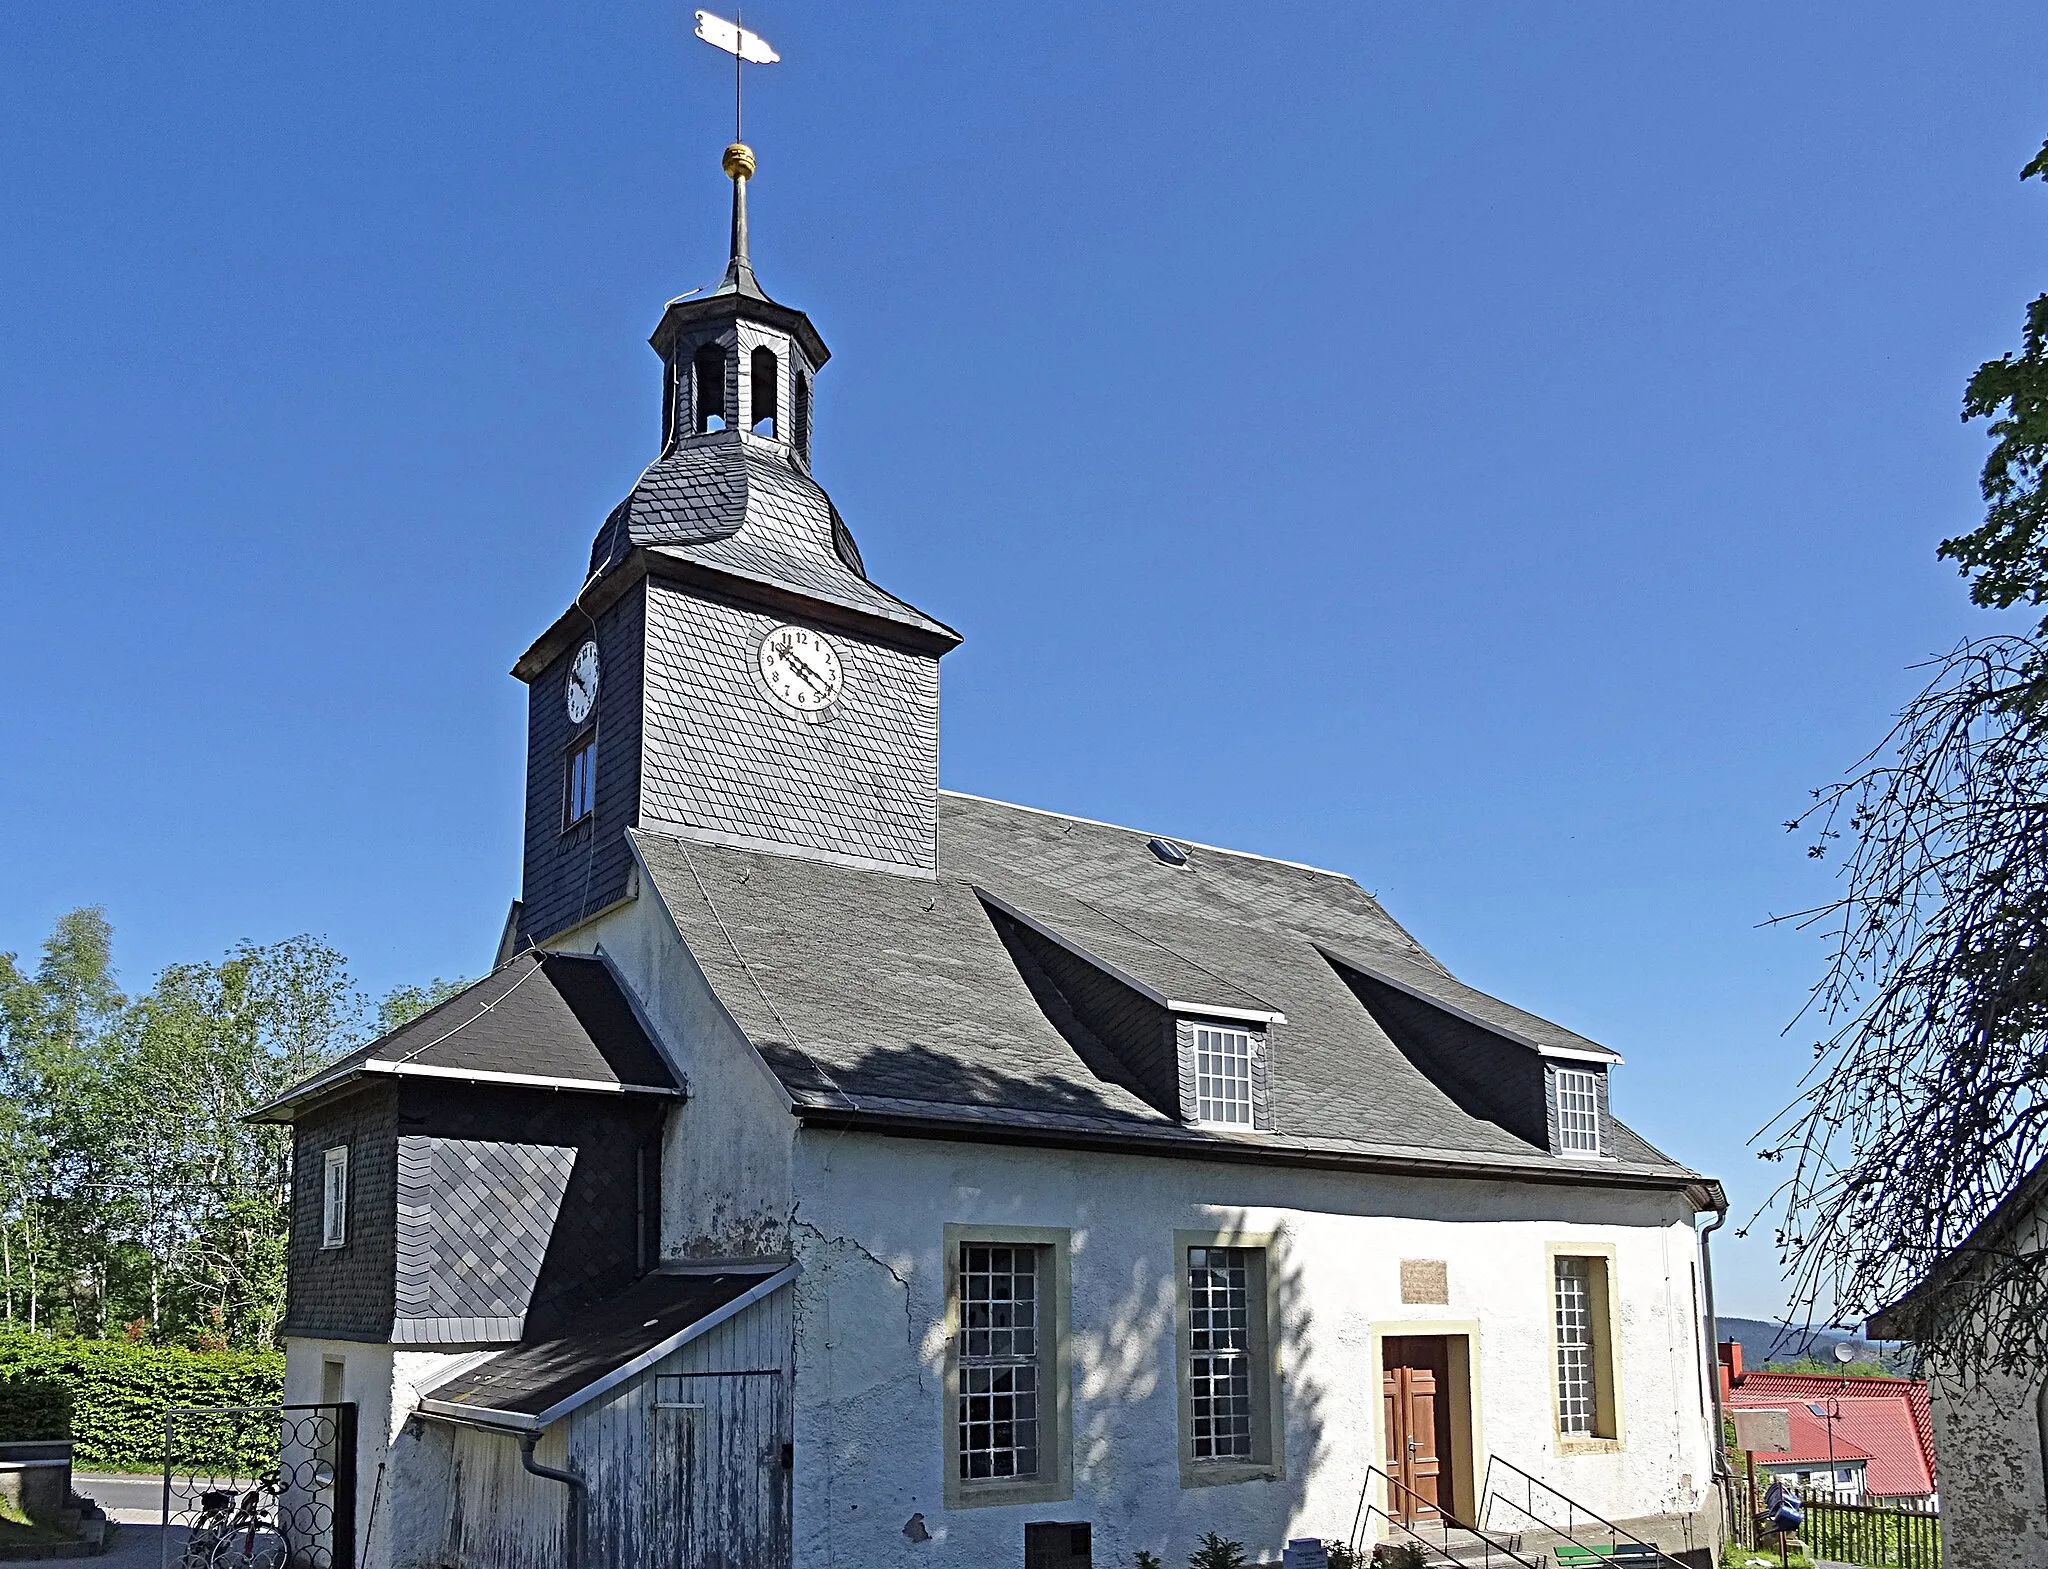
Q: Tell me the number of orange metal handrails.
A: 0